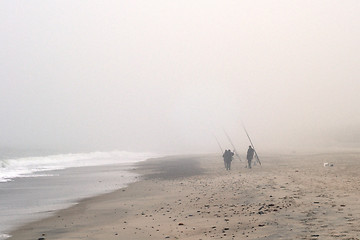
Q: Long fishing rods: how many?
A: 3